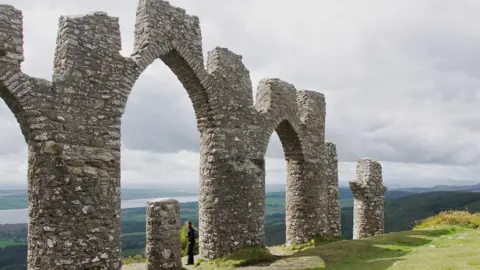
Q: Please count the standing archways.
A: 3